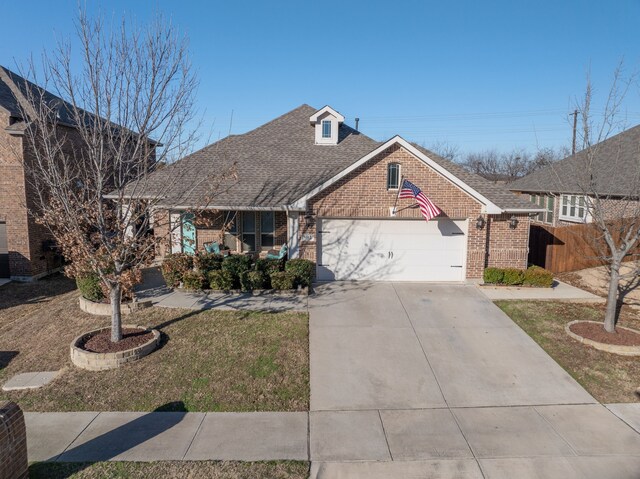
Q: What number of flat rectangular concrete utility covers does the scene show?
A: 1